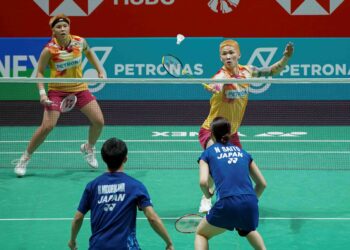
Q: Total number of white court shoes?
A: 3